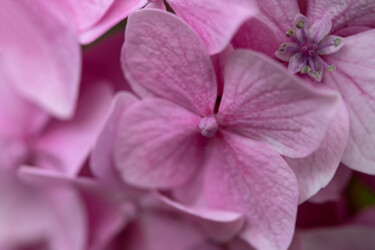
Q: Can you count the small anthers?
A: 7